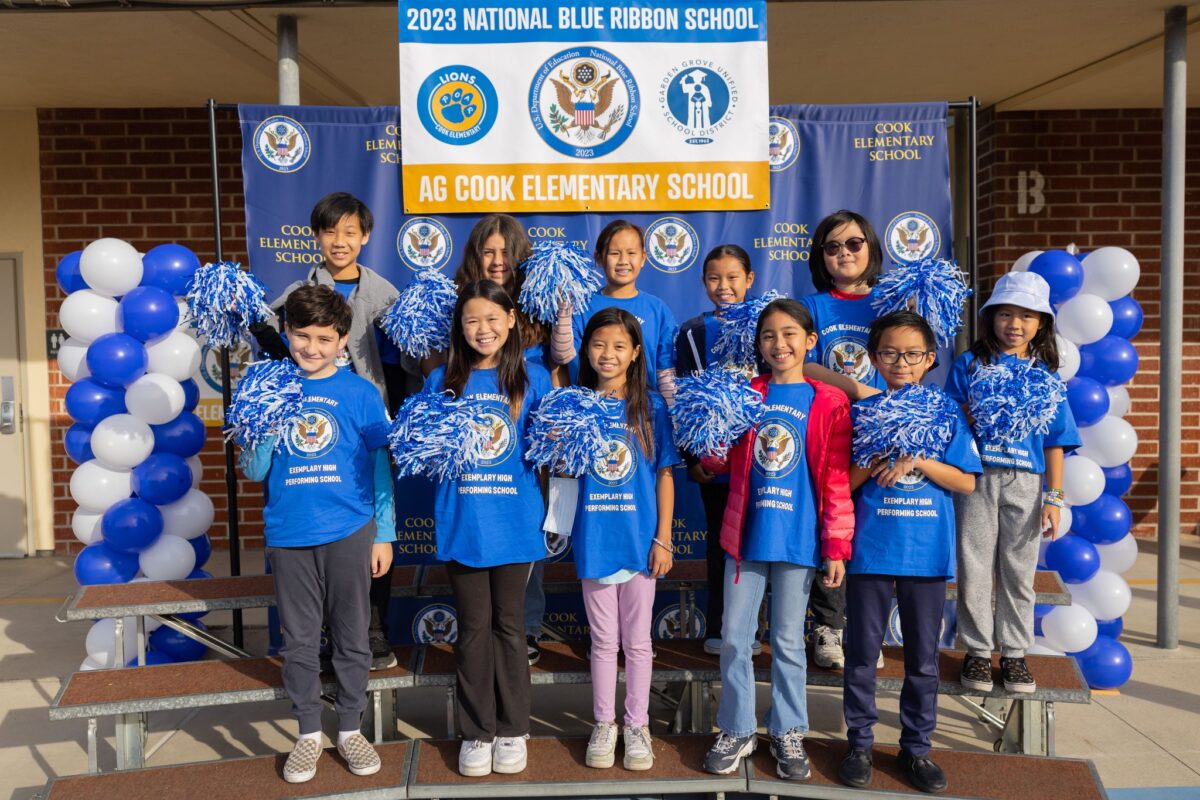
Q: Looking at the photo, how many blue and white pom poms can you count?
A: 11